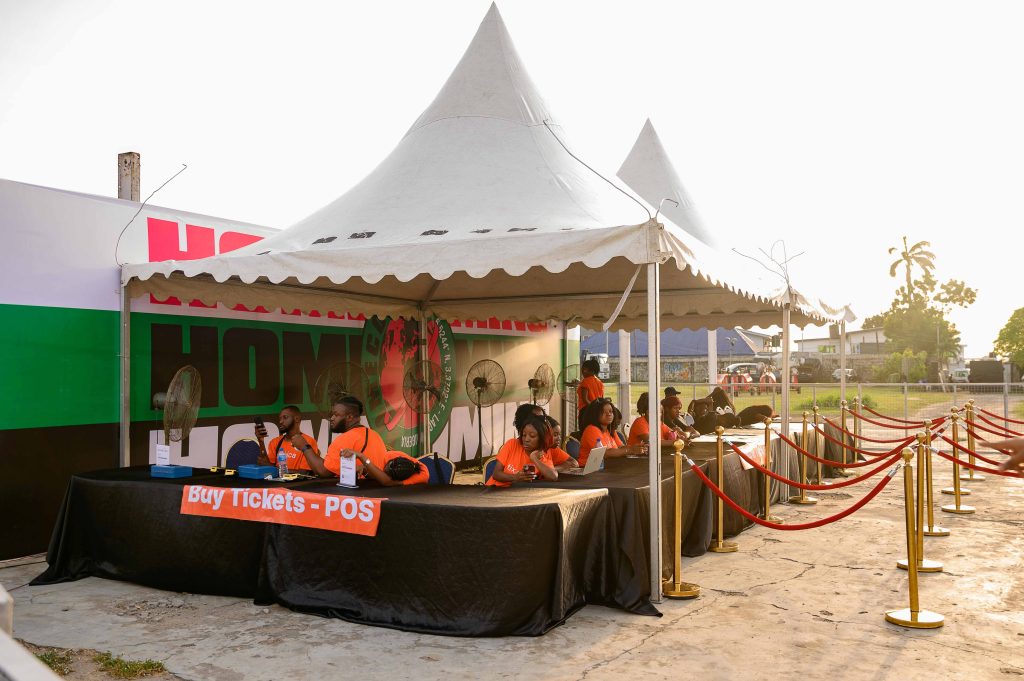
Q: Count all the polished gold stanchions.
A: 14